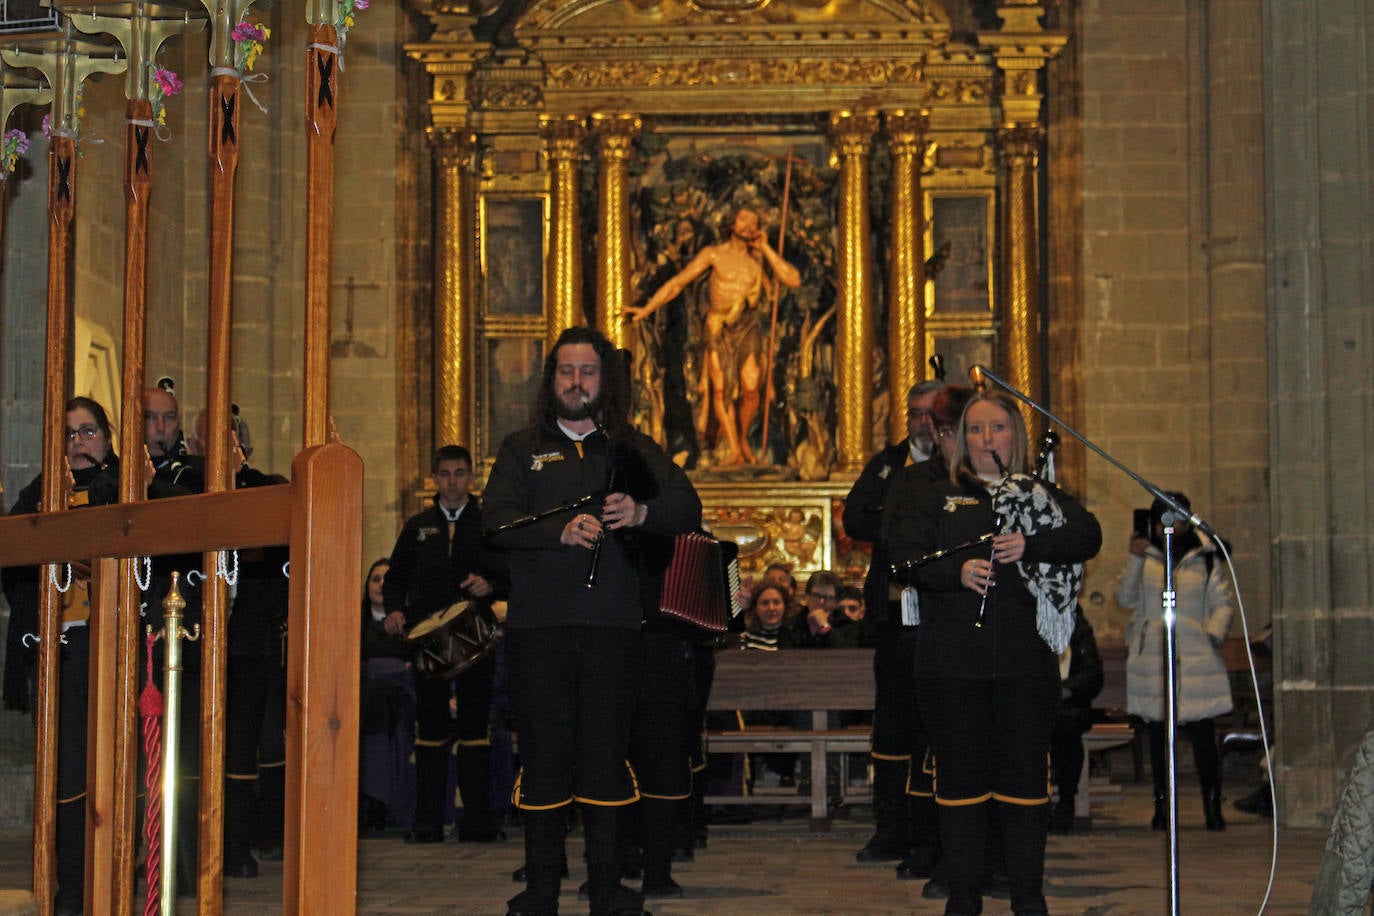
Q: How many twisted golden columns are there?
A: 6